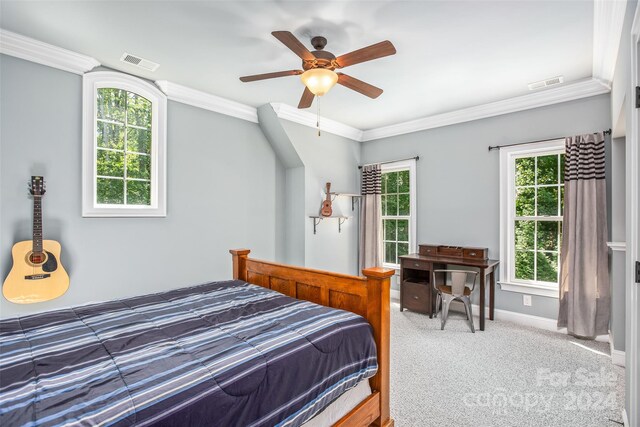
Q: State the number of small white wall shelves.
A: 2